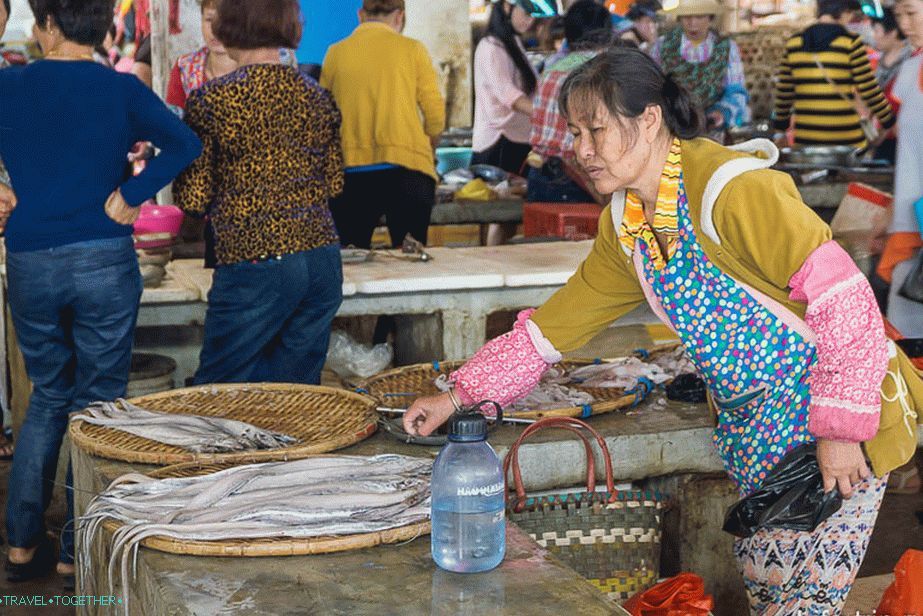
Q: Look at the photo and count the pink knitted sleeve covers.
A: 2